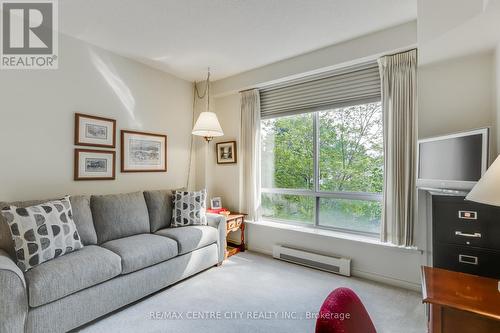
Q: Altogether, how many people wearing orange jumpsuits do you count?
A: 0